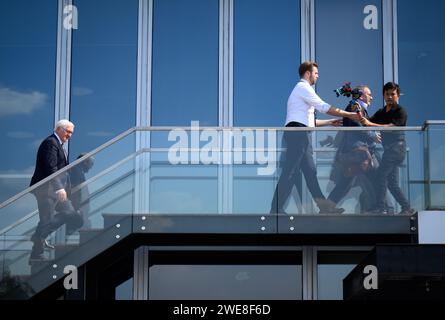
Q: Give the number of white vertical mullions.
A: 5